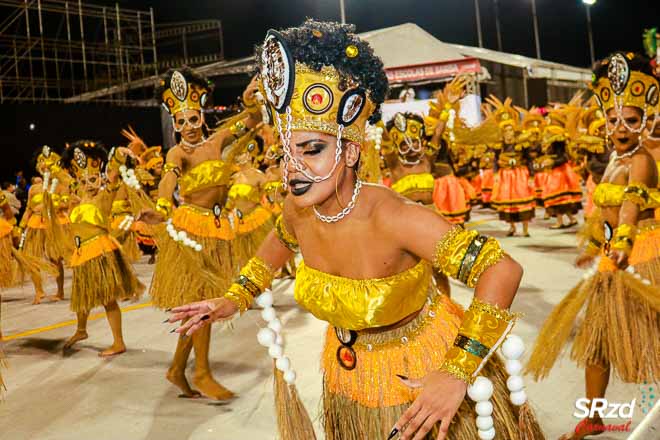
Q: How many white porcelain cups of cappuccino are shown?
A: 0